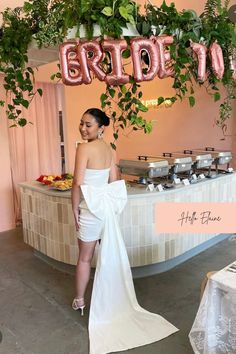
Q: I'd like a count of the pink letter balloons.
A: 7